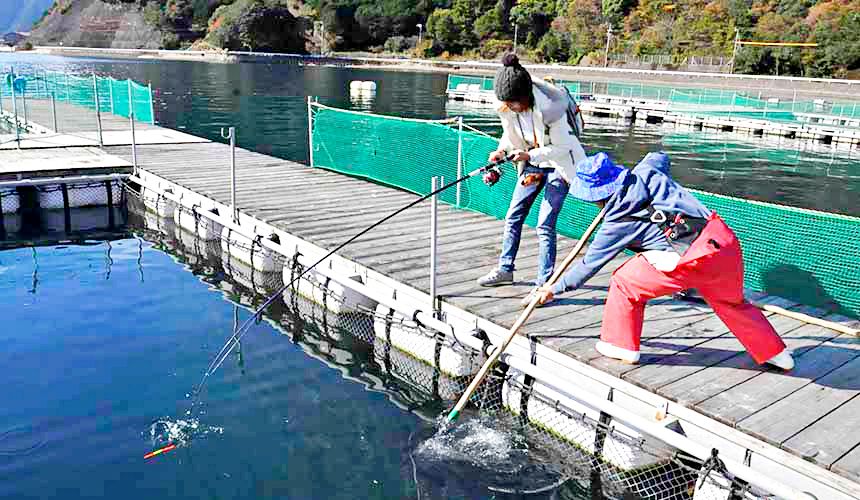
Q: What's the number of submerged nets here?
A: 1